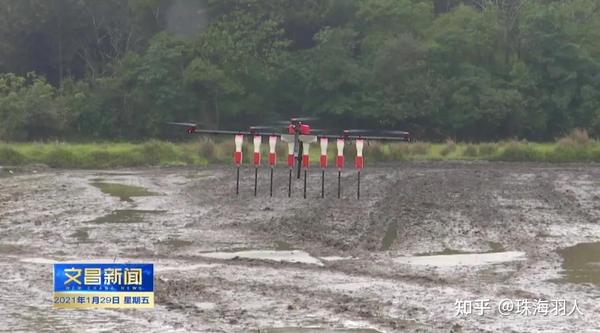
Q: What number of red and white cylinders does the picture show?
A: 8